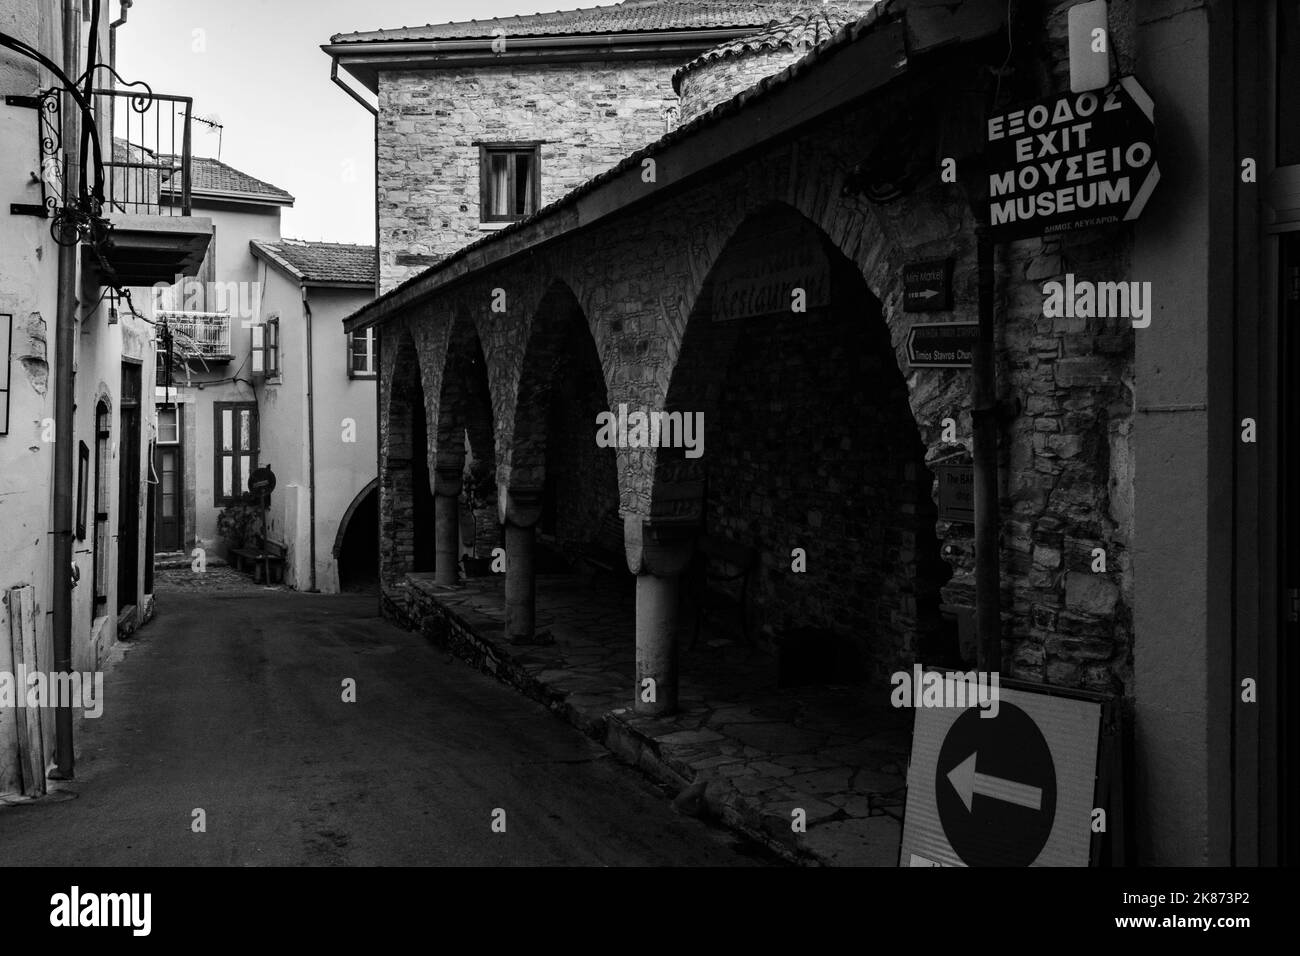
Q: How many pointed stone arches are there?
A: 4